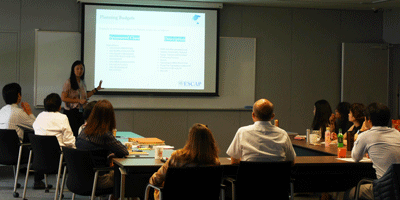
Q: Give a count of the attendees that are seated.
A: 10